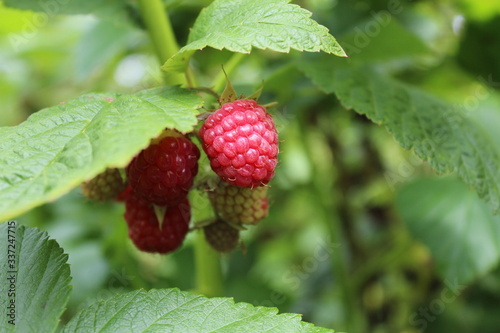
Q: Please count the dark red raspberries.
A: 2